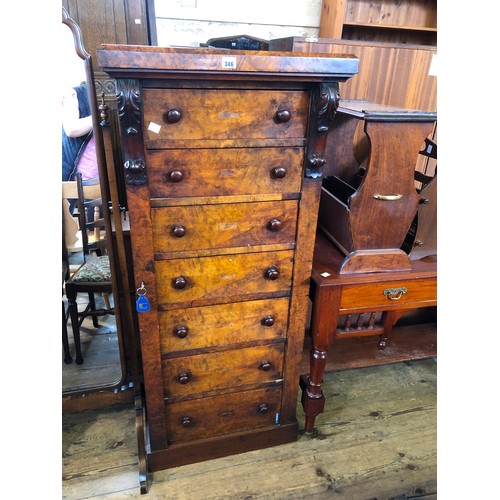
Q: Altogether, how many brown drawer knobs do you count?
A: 14